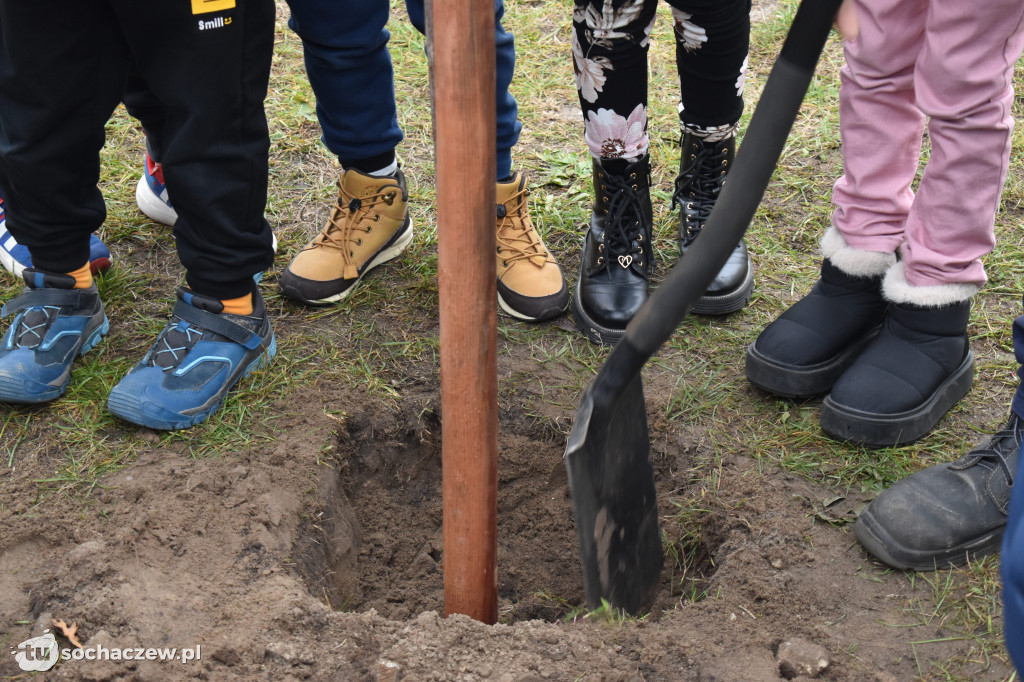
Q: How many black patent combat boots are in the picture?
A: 2